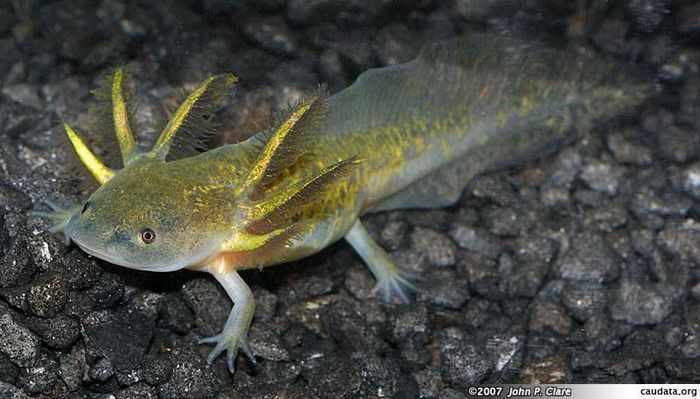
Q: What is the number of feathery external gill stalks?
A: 6